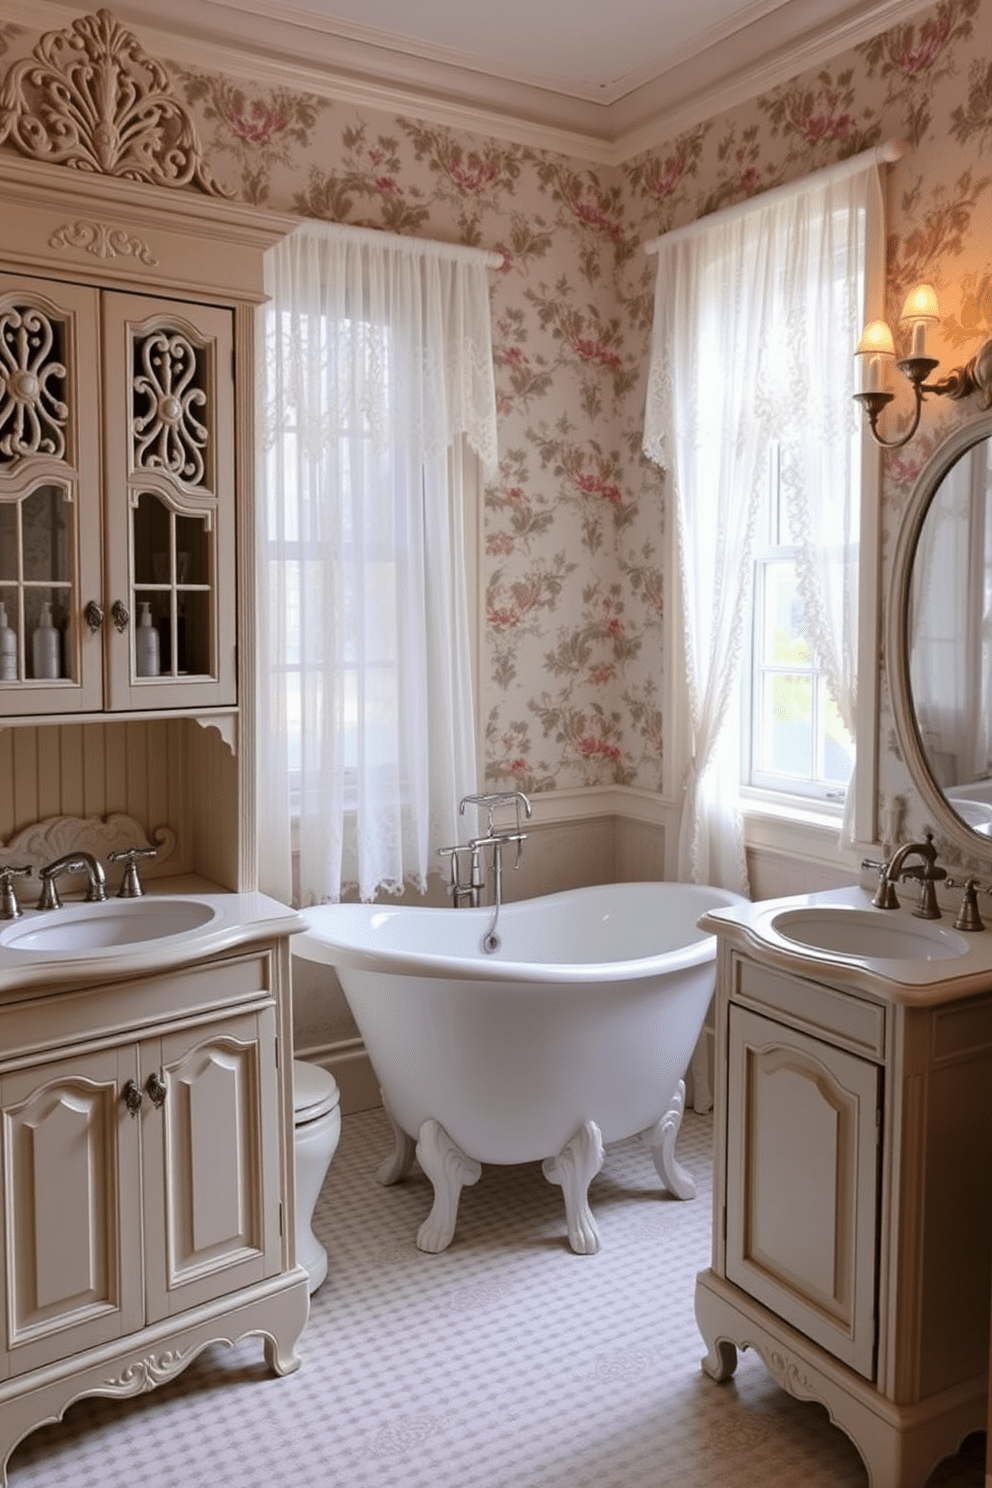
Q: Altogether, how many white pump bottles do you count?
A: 3